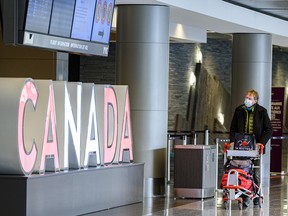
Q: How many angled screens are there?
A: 4